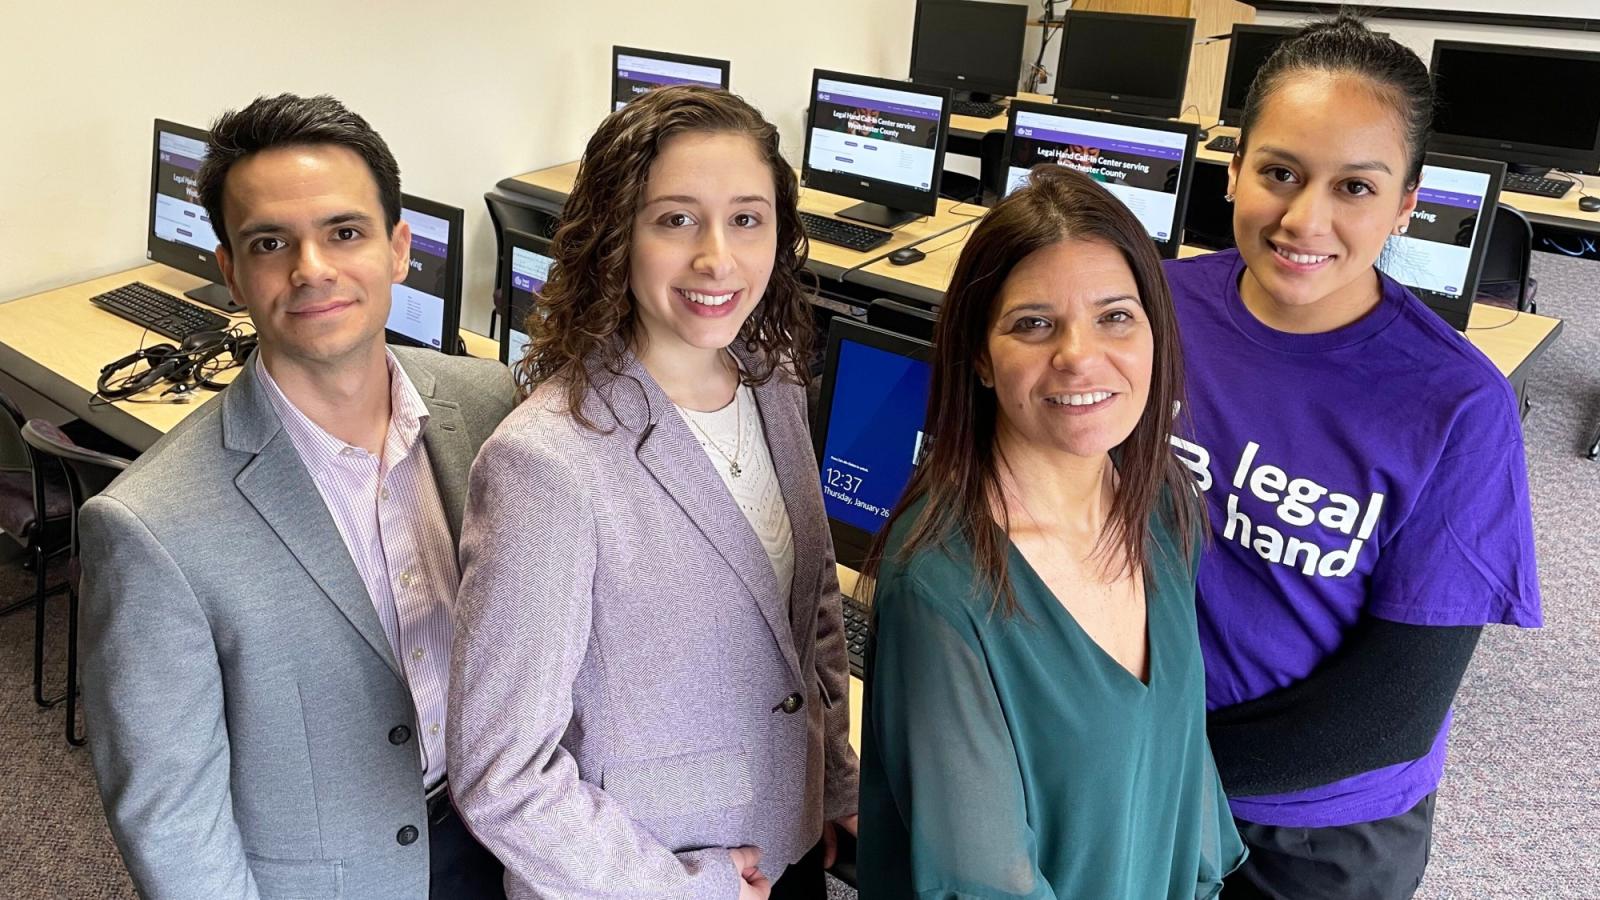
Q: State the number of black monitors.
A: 12